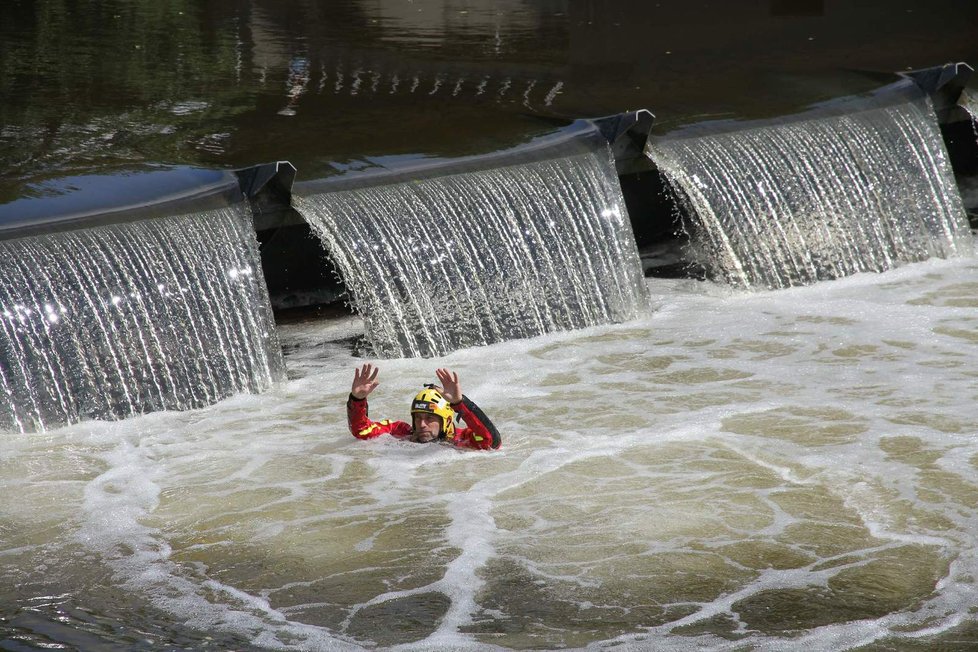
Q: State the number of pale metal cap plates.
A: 3